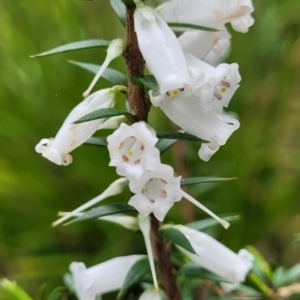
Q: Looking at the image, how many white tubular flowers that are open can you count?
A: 10